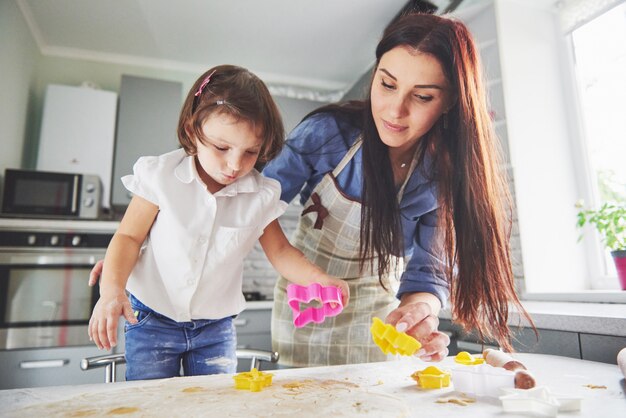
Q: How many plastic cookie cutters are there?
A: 7